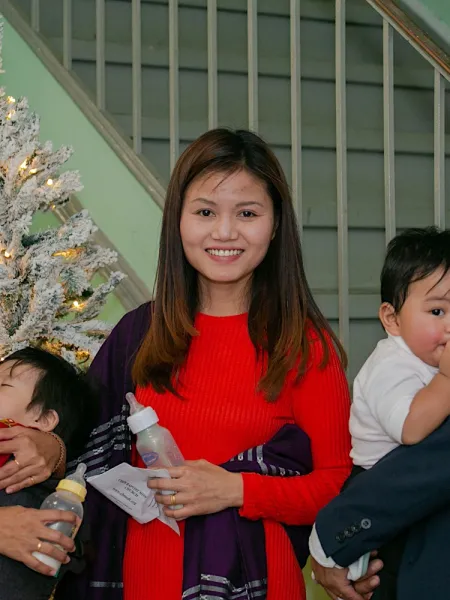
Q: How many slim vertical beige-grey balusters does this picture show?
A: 11